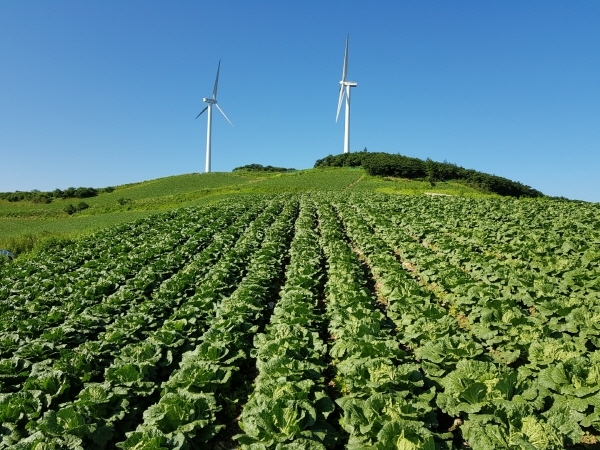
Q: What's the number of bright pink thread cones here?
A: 0